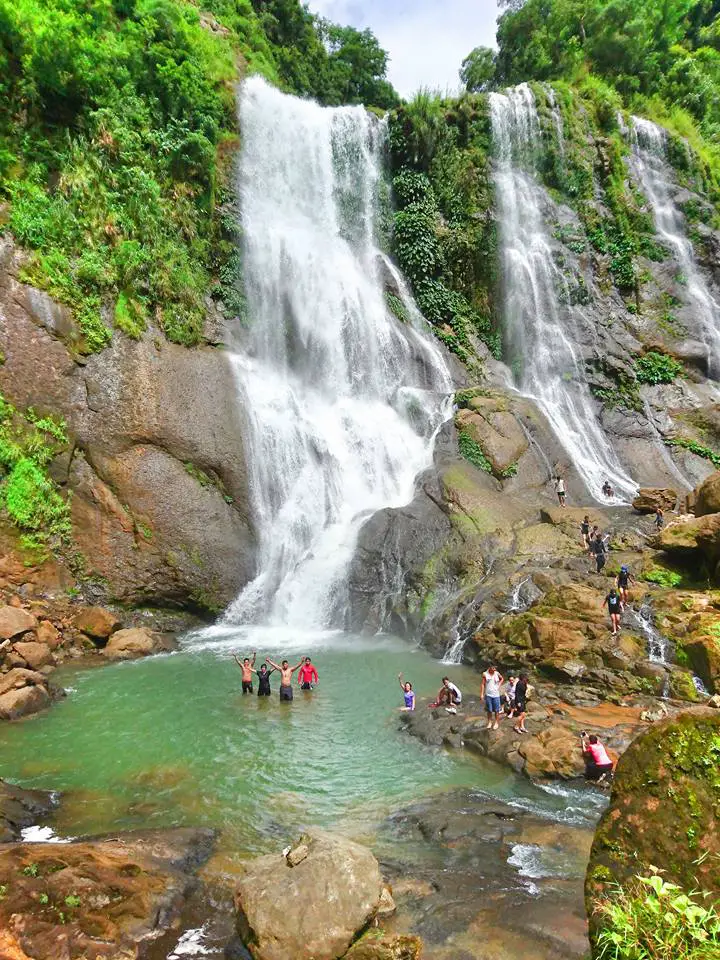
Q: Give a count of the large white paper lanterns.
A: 0